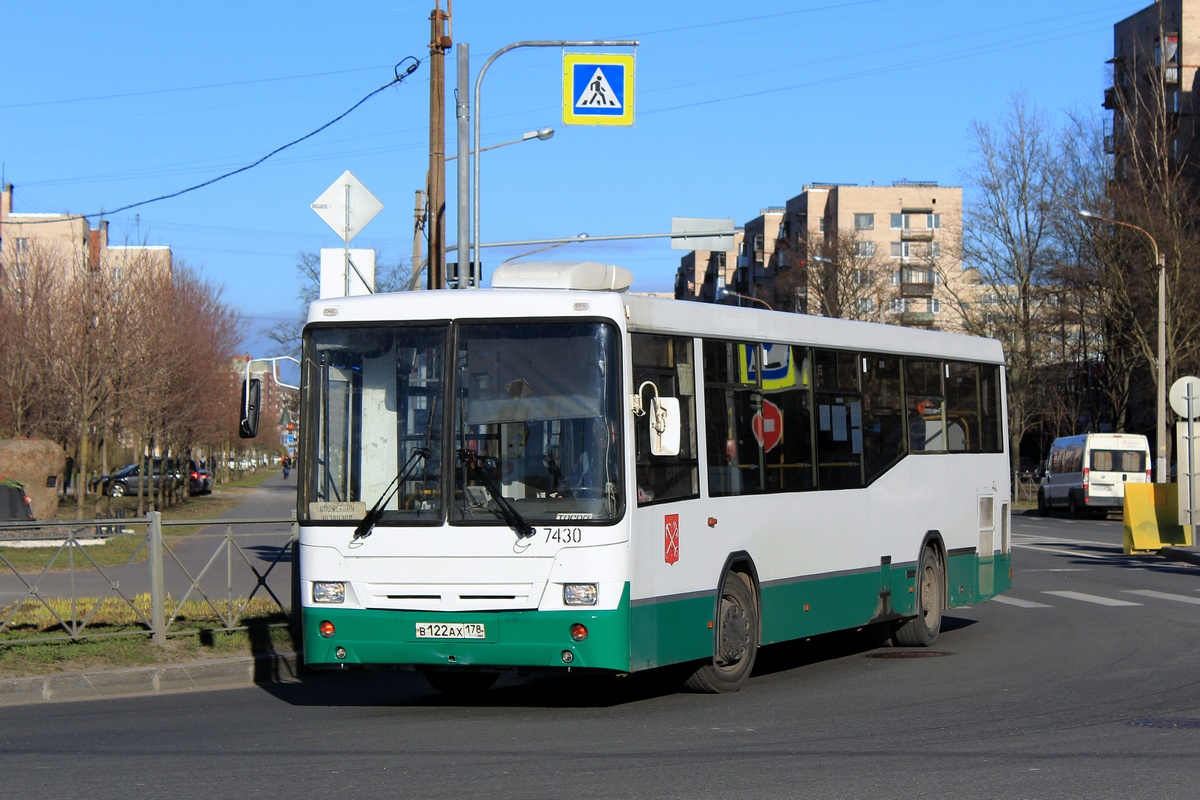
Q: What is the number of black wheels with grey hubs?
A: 2